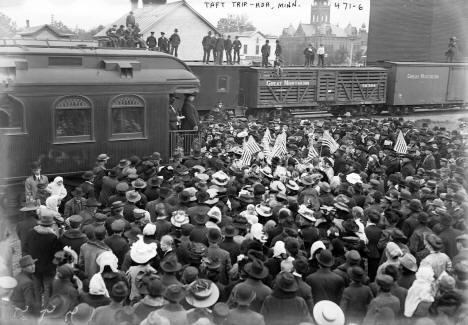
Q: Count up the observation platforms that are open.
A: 1